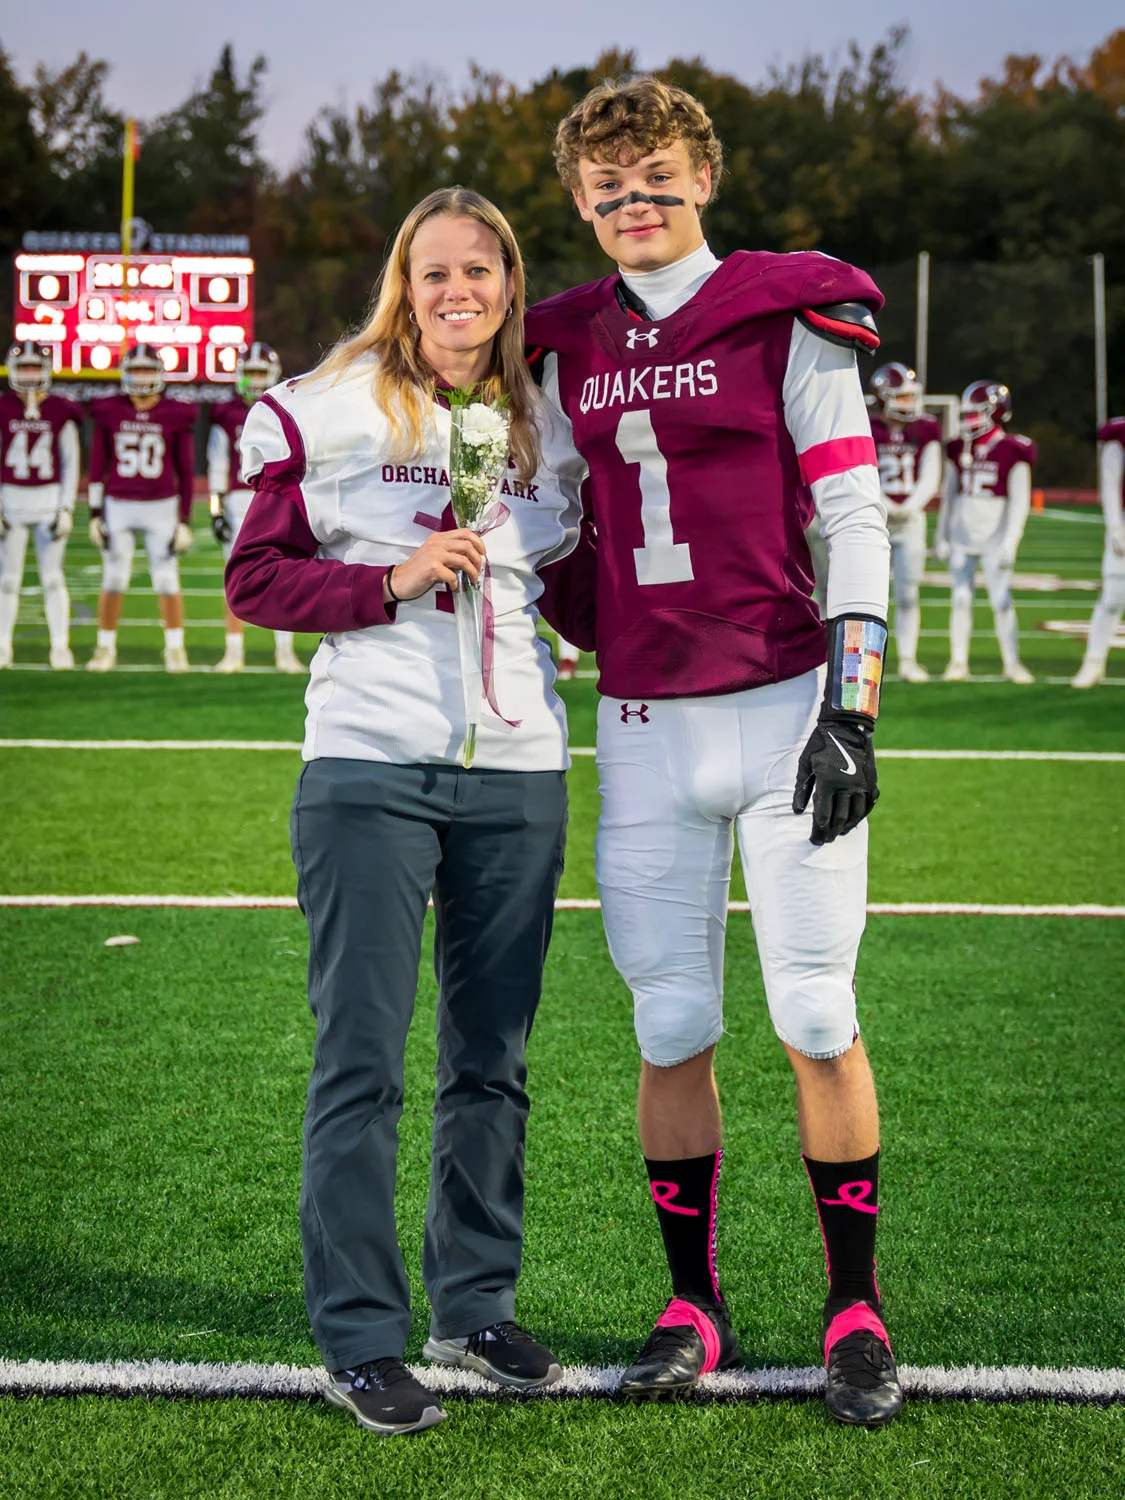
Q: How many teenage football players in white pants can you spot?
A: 7